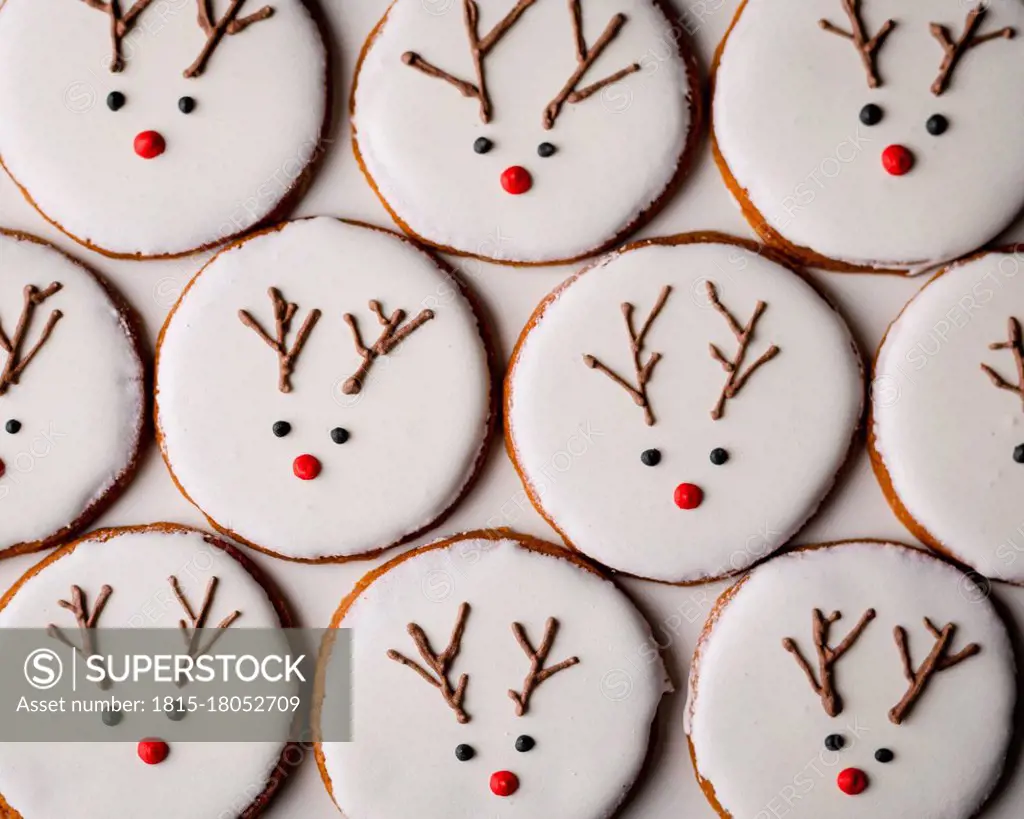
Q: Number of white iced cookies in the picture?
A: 10